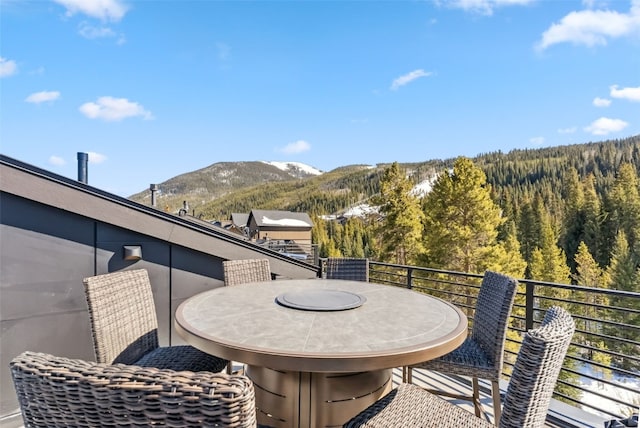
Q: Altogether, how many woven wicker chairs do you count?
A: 6